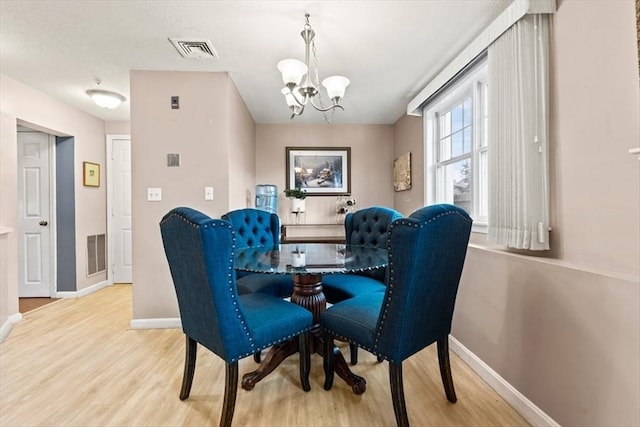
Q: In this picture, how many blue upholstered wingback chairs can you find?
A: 4